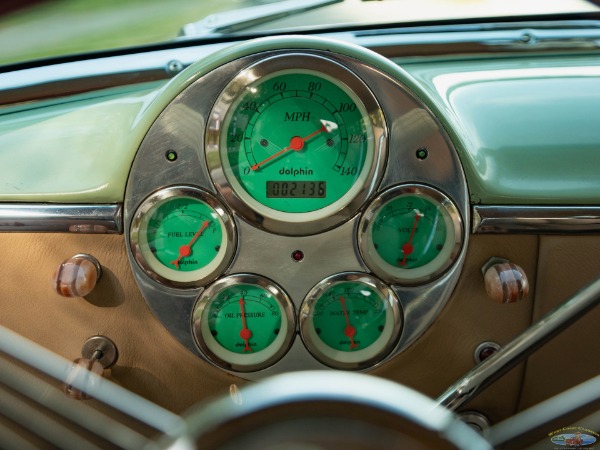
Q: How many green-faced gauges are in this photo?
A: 5